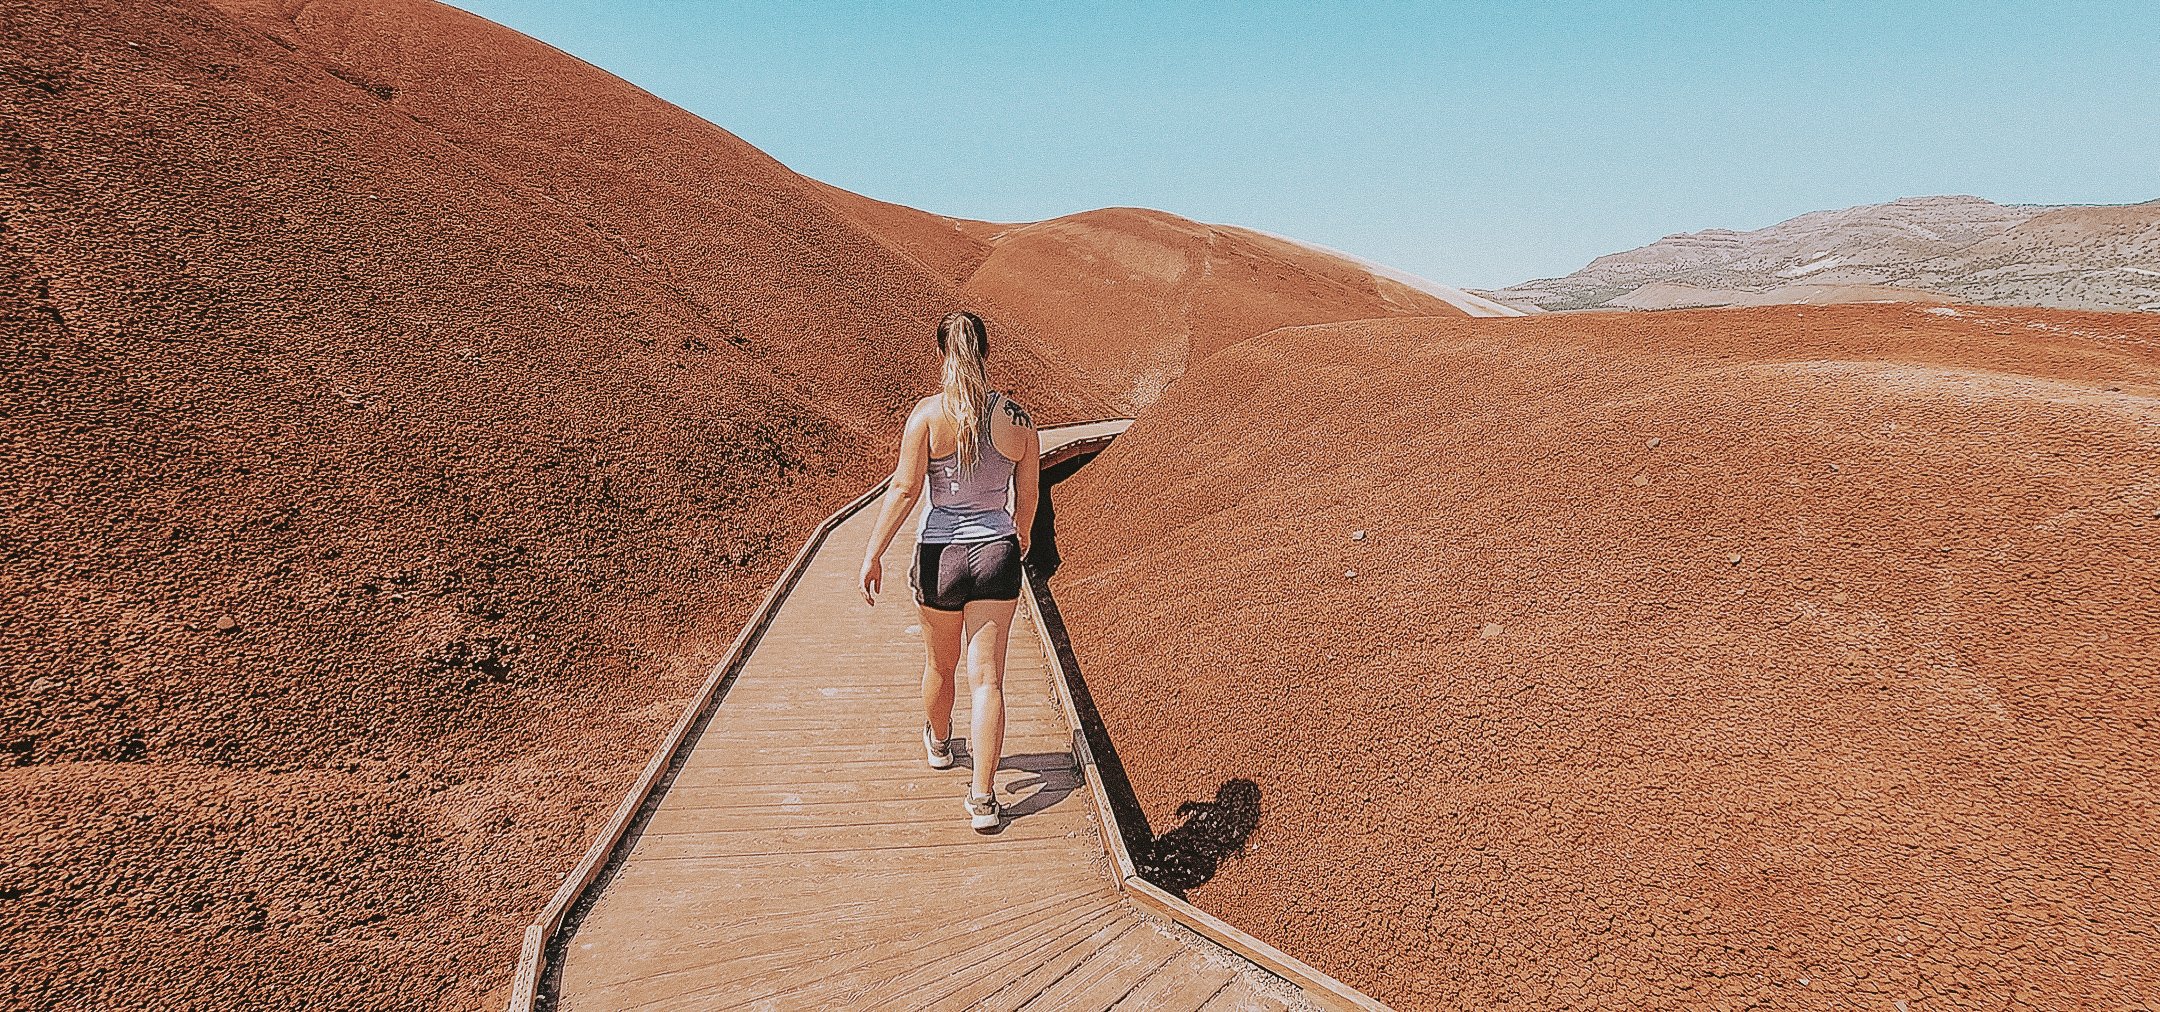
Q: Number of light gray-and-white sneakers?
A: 2